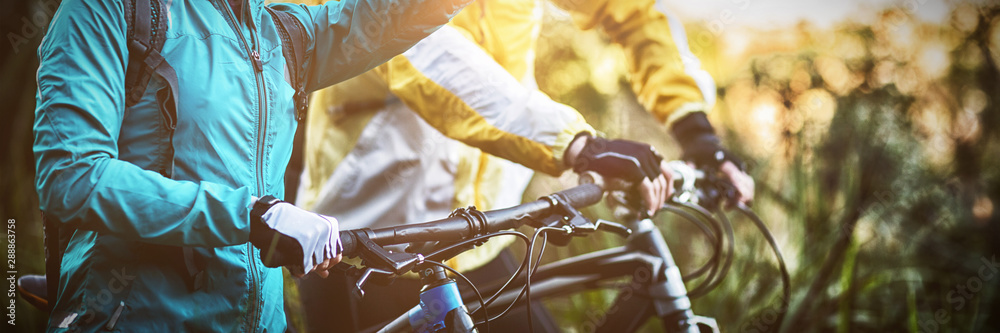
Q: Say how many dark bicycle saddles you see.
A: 1